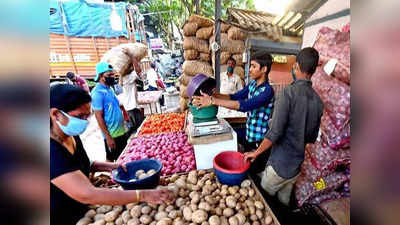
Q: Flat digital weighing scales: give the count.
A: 1